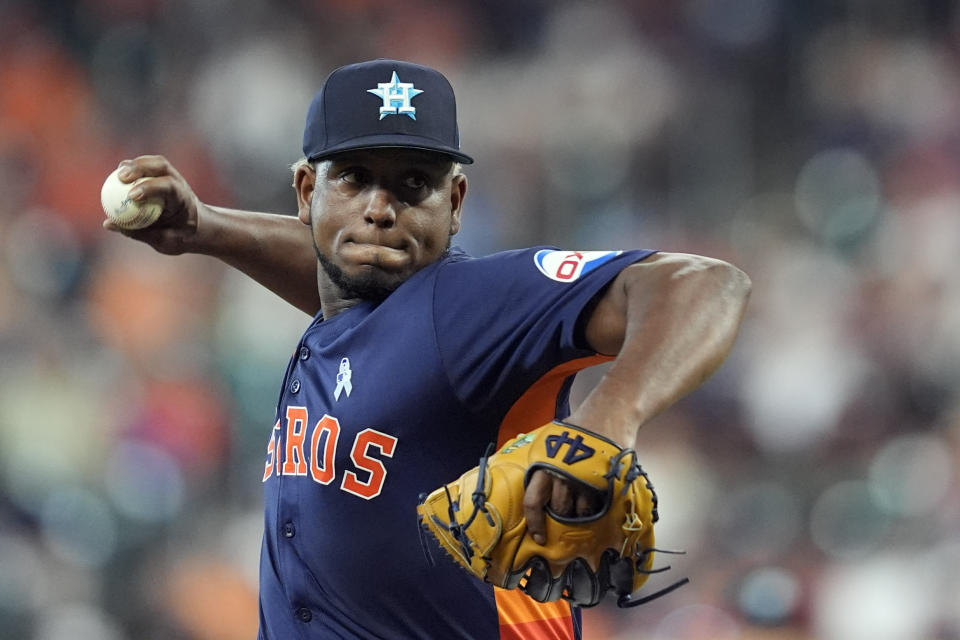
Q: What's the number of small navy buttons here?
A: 4